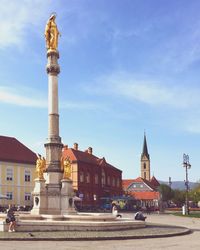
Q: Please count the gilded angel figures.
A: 2